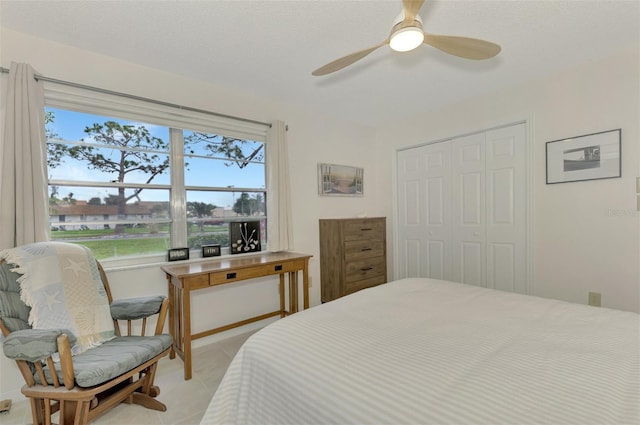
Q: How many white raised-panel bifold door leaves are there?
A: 4